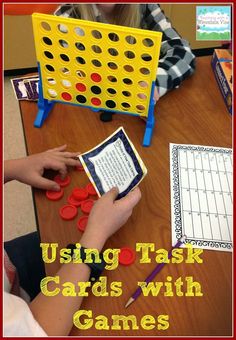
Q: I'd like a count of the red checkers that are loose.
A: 10